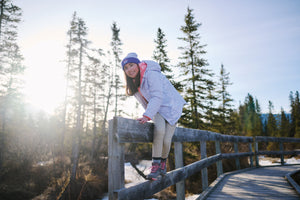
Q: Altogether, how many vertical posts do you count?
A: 8